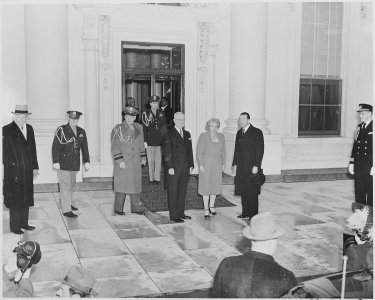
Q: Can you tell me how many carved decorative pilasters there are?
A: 2